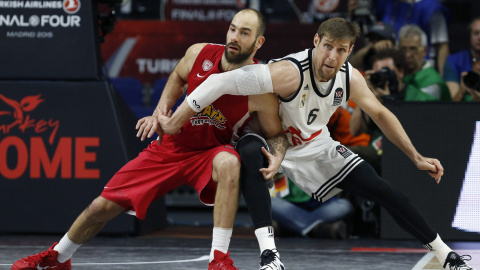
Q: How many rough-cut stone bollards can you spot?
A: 0